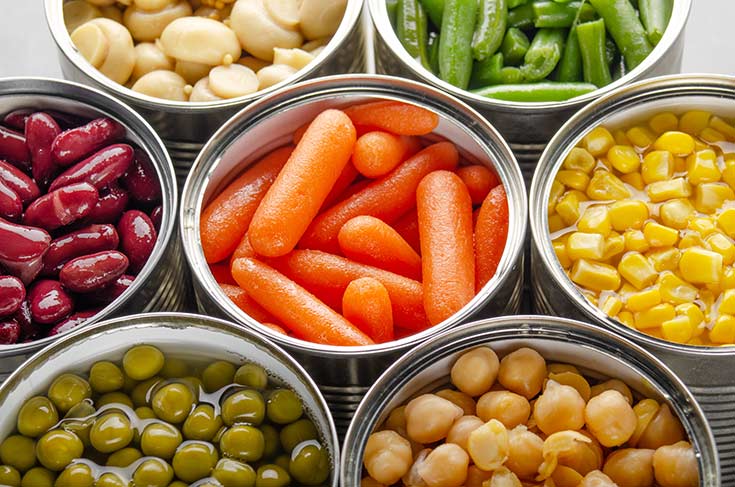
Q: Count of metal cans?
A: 7